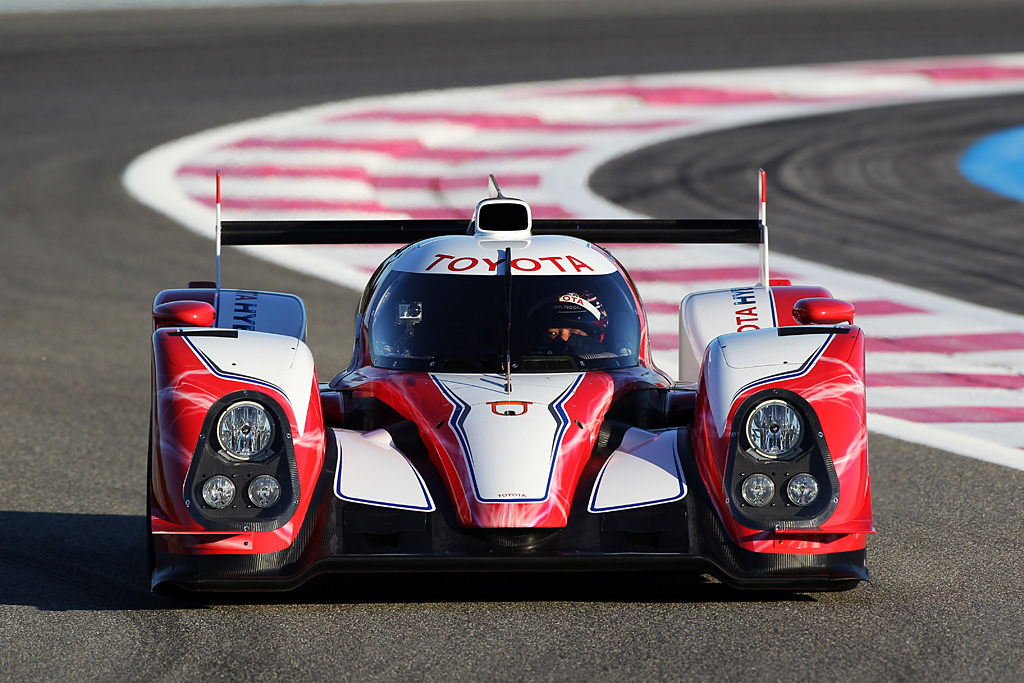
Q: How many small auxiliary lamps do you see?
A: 4